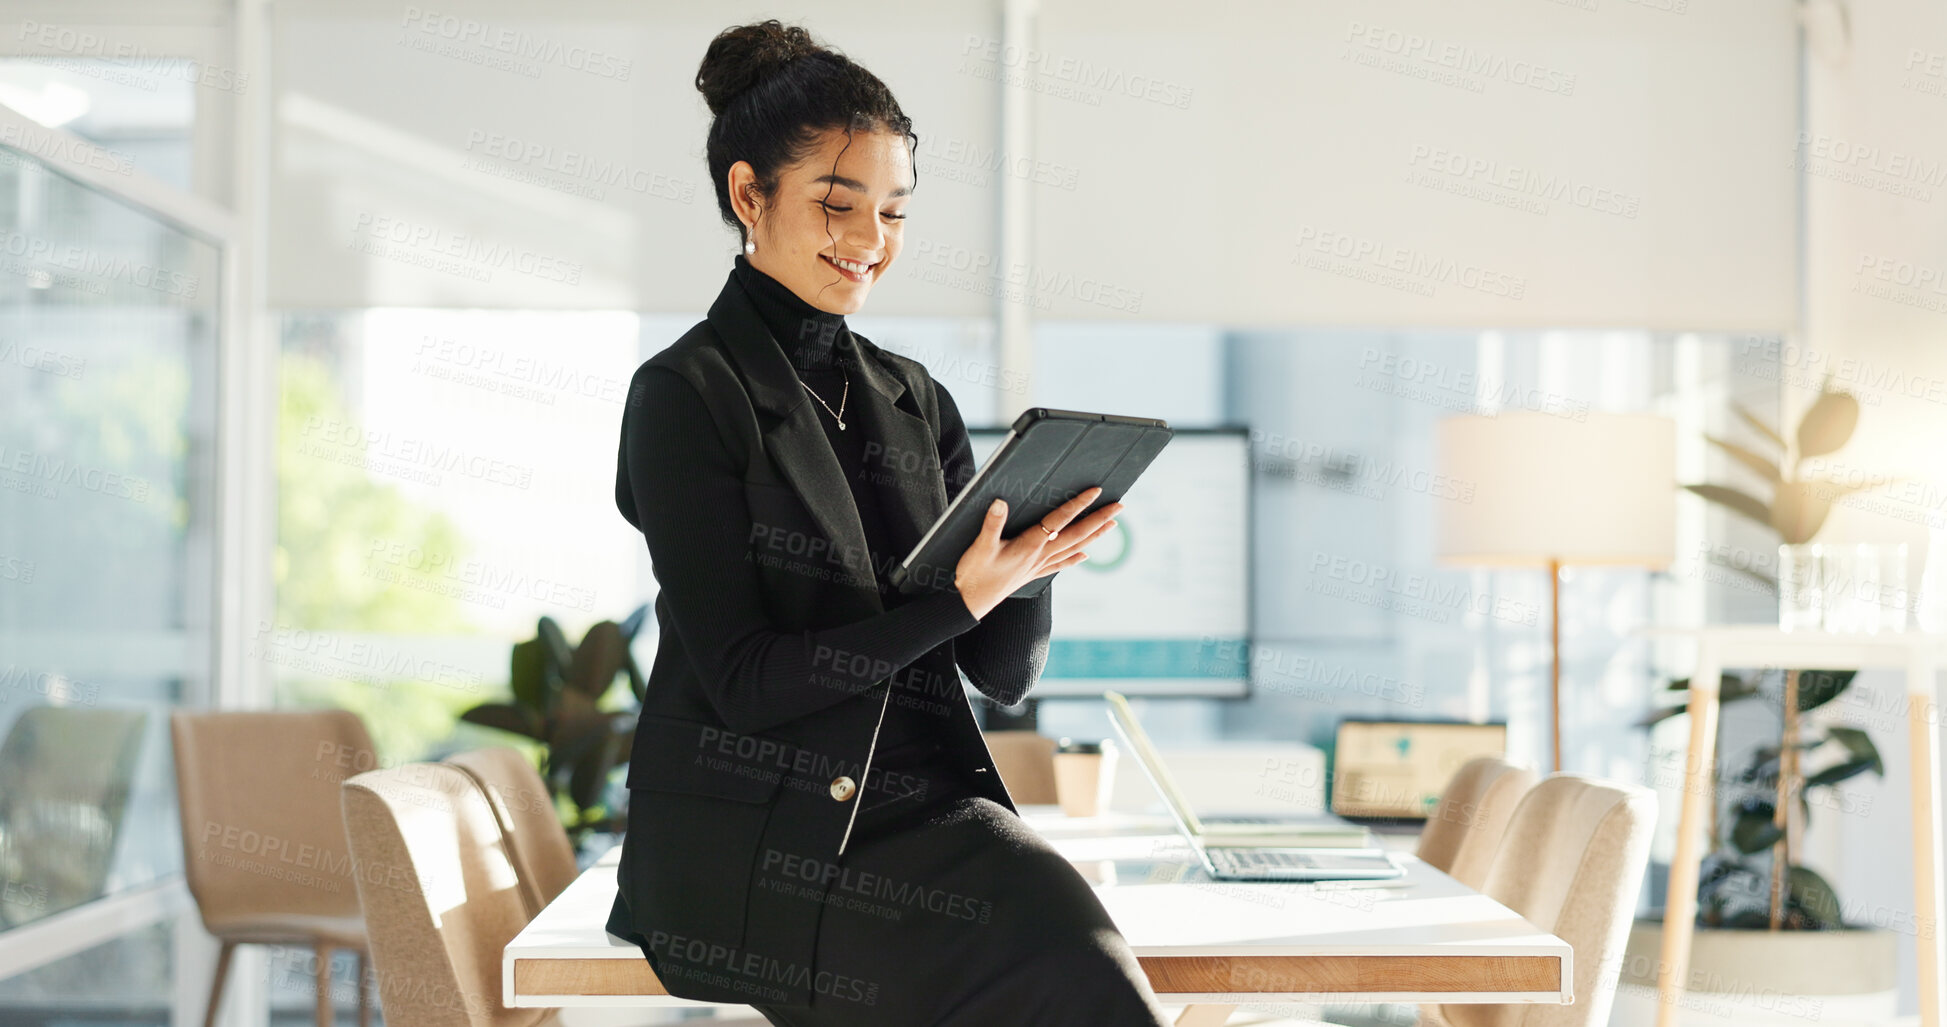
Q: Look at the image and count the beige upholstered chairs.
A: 6